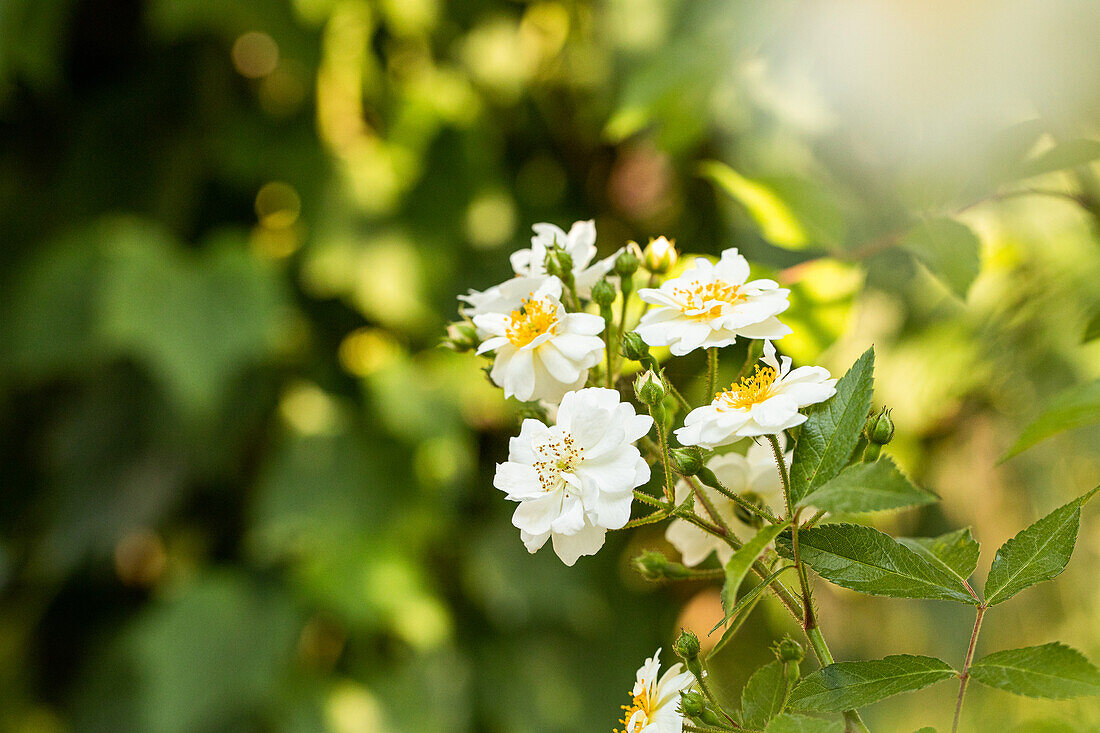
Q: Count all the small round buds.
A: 13